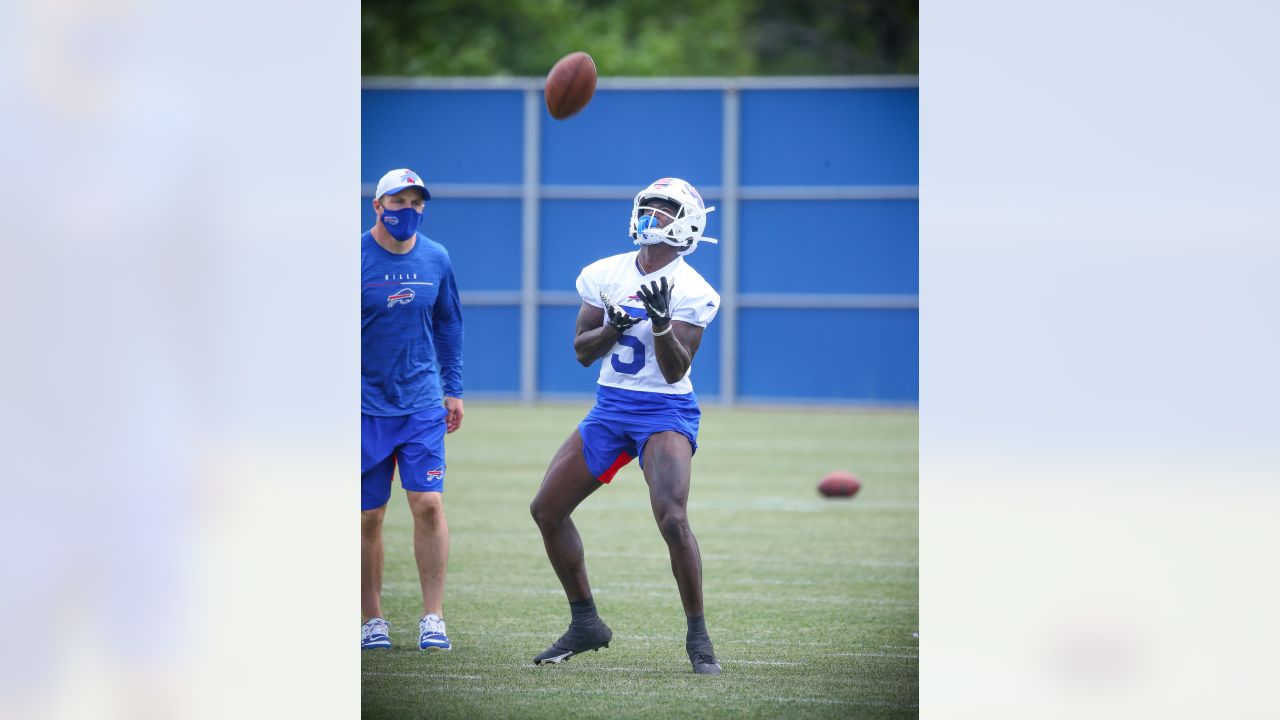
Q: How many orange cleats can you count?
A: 0